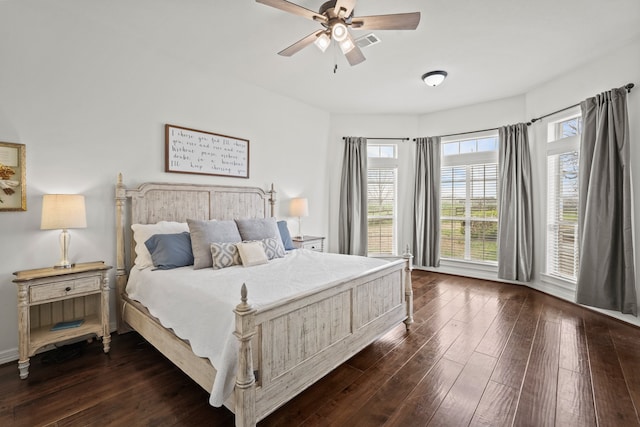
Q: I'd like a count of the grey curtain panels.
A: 4